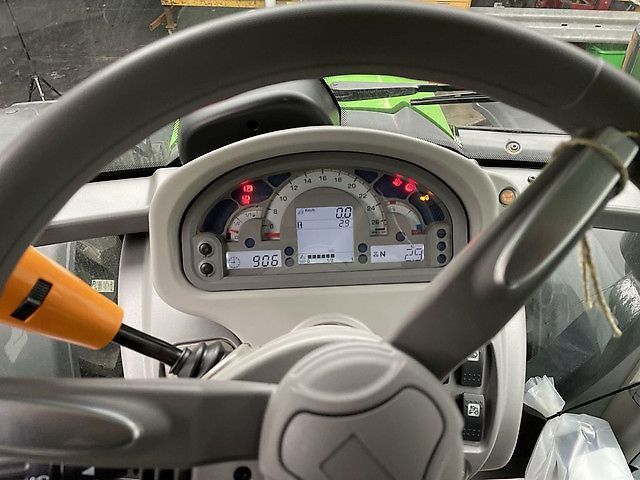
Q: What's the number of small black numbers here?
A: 11